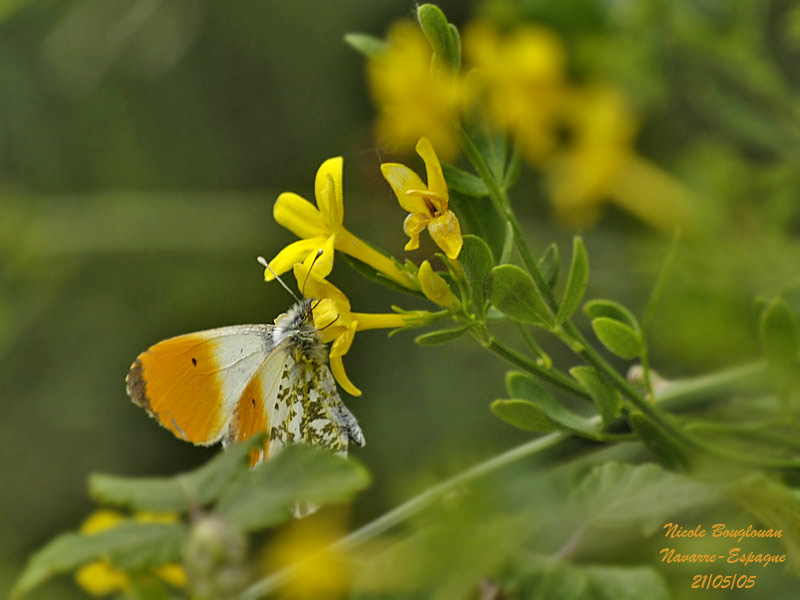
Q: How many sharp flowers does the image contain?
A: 3